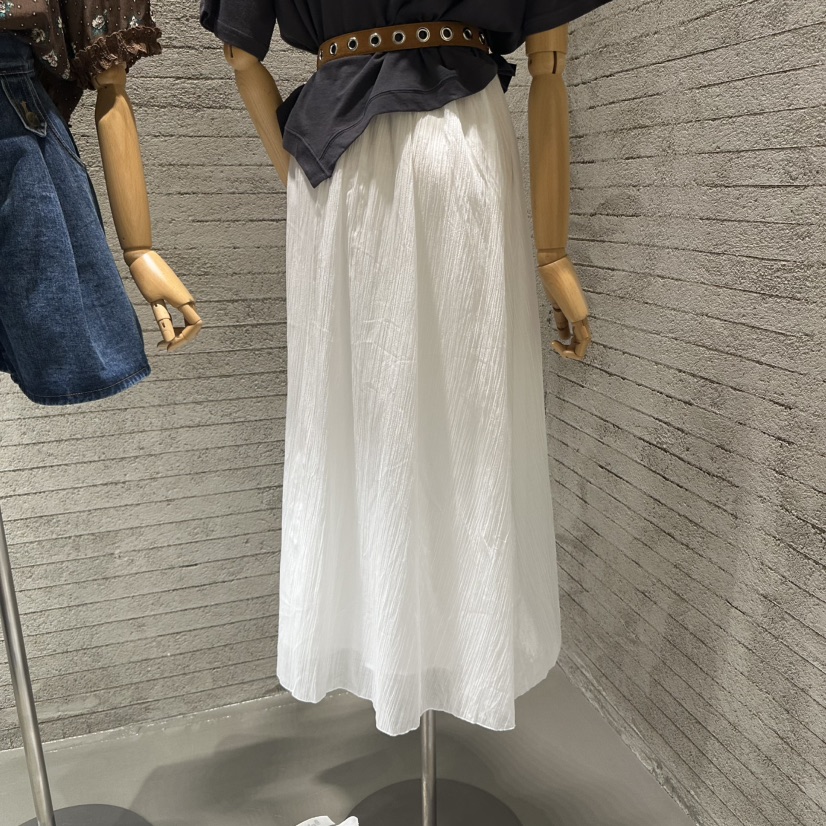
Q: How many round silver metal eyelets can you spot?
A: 9